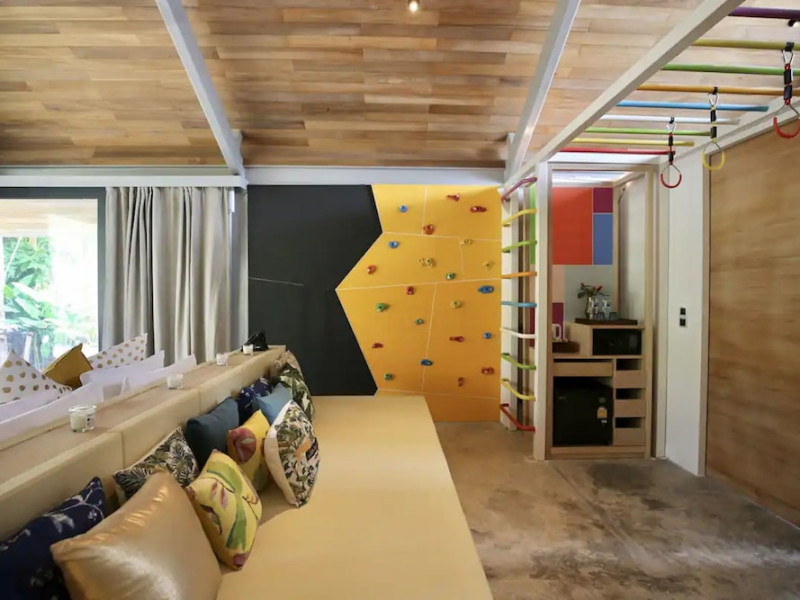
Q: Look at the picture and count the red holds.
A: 9